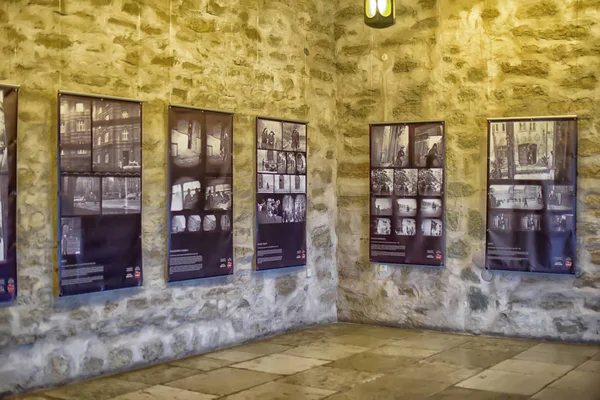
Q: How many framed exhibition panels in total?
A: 6